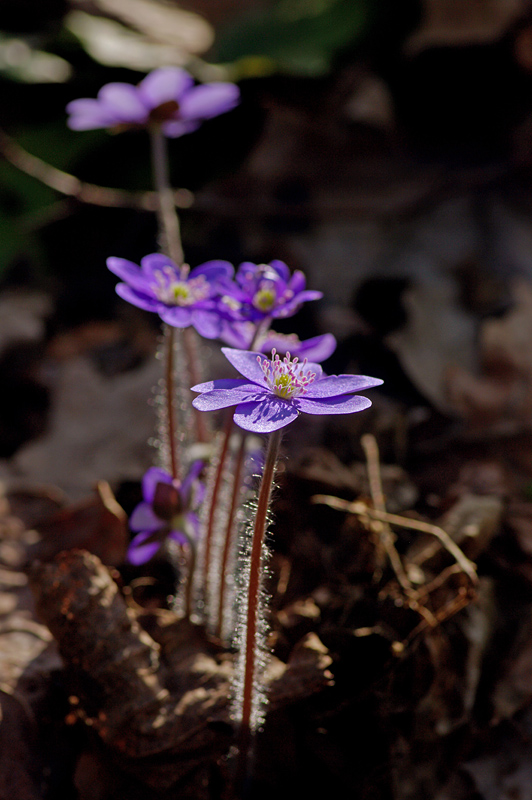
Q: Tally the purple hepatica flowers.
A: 6